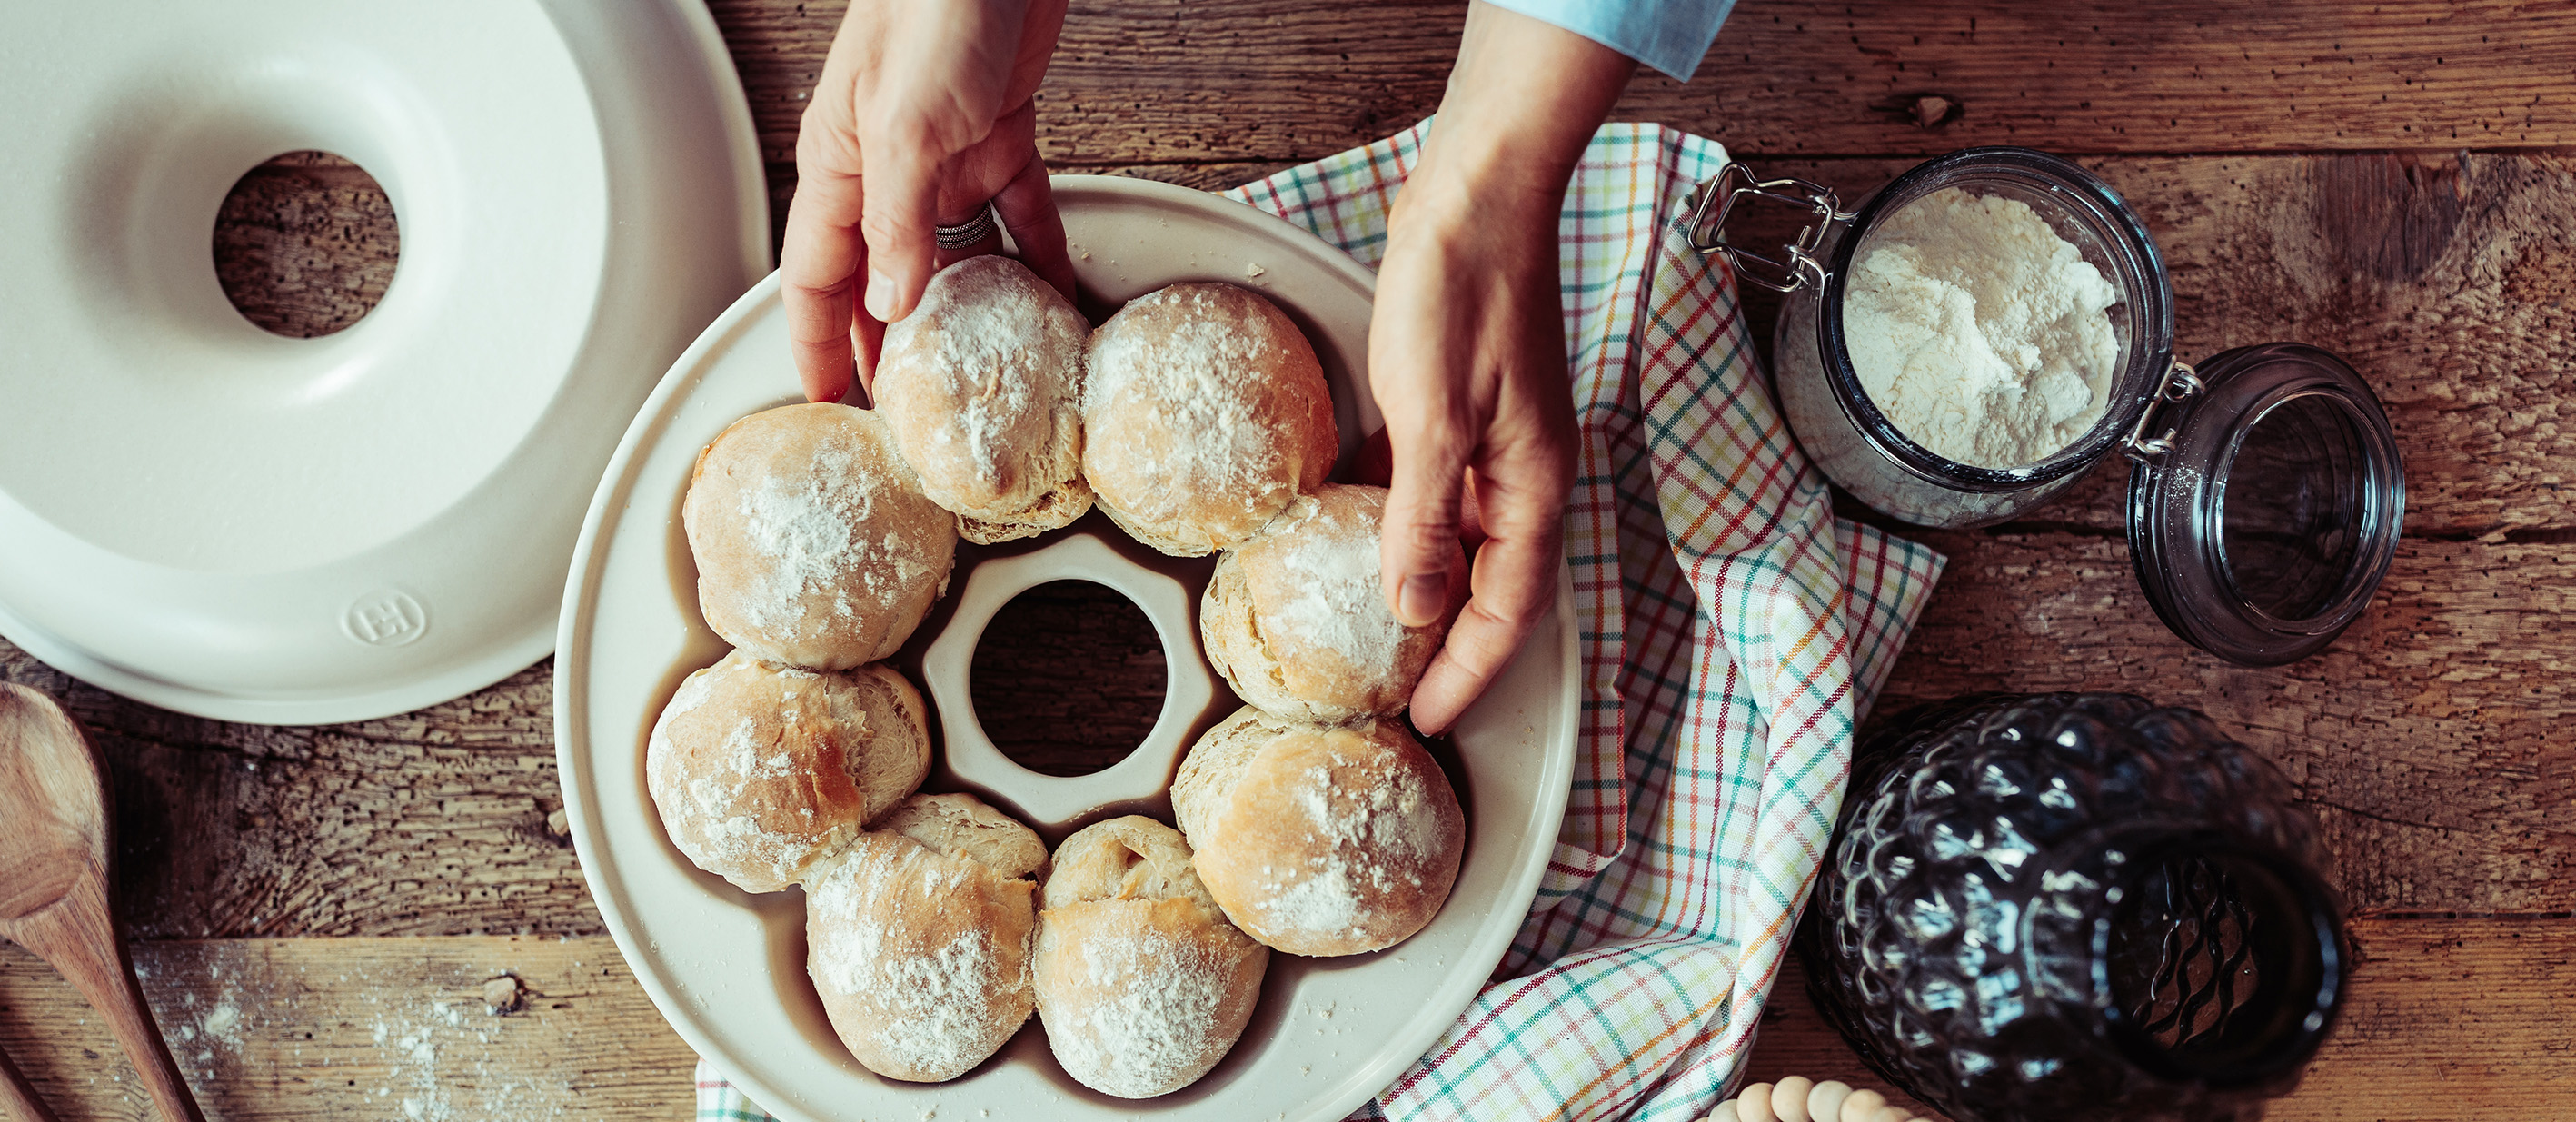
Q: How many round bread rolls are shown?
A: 8